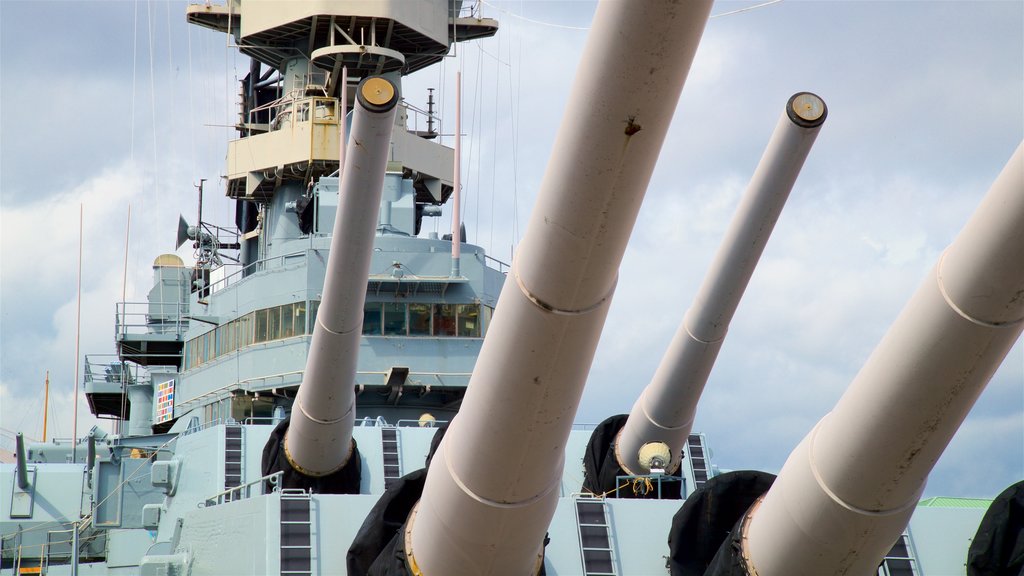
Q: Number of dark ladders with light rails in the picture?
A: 6